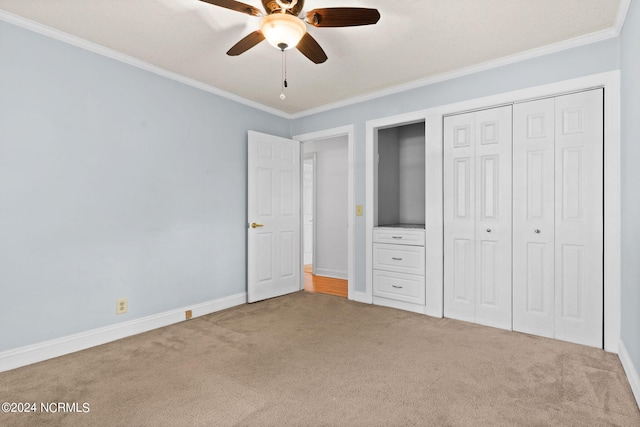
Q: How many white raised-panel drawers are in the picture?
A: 3